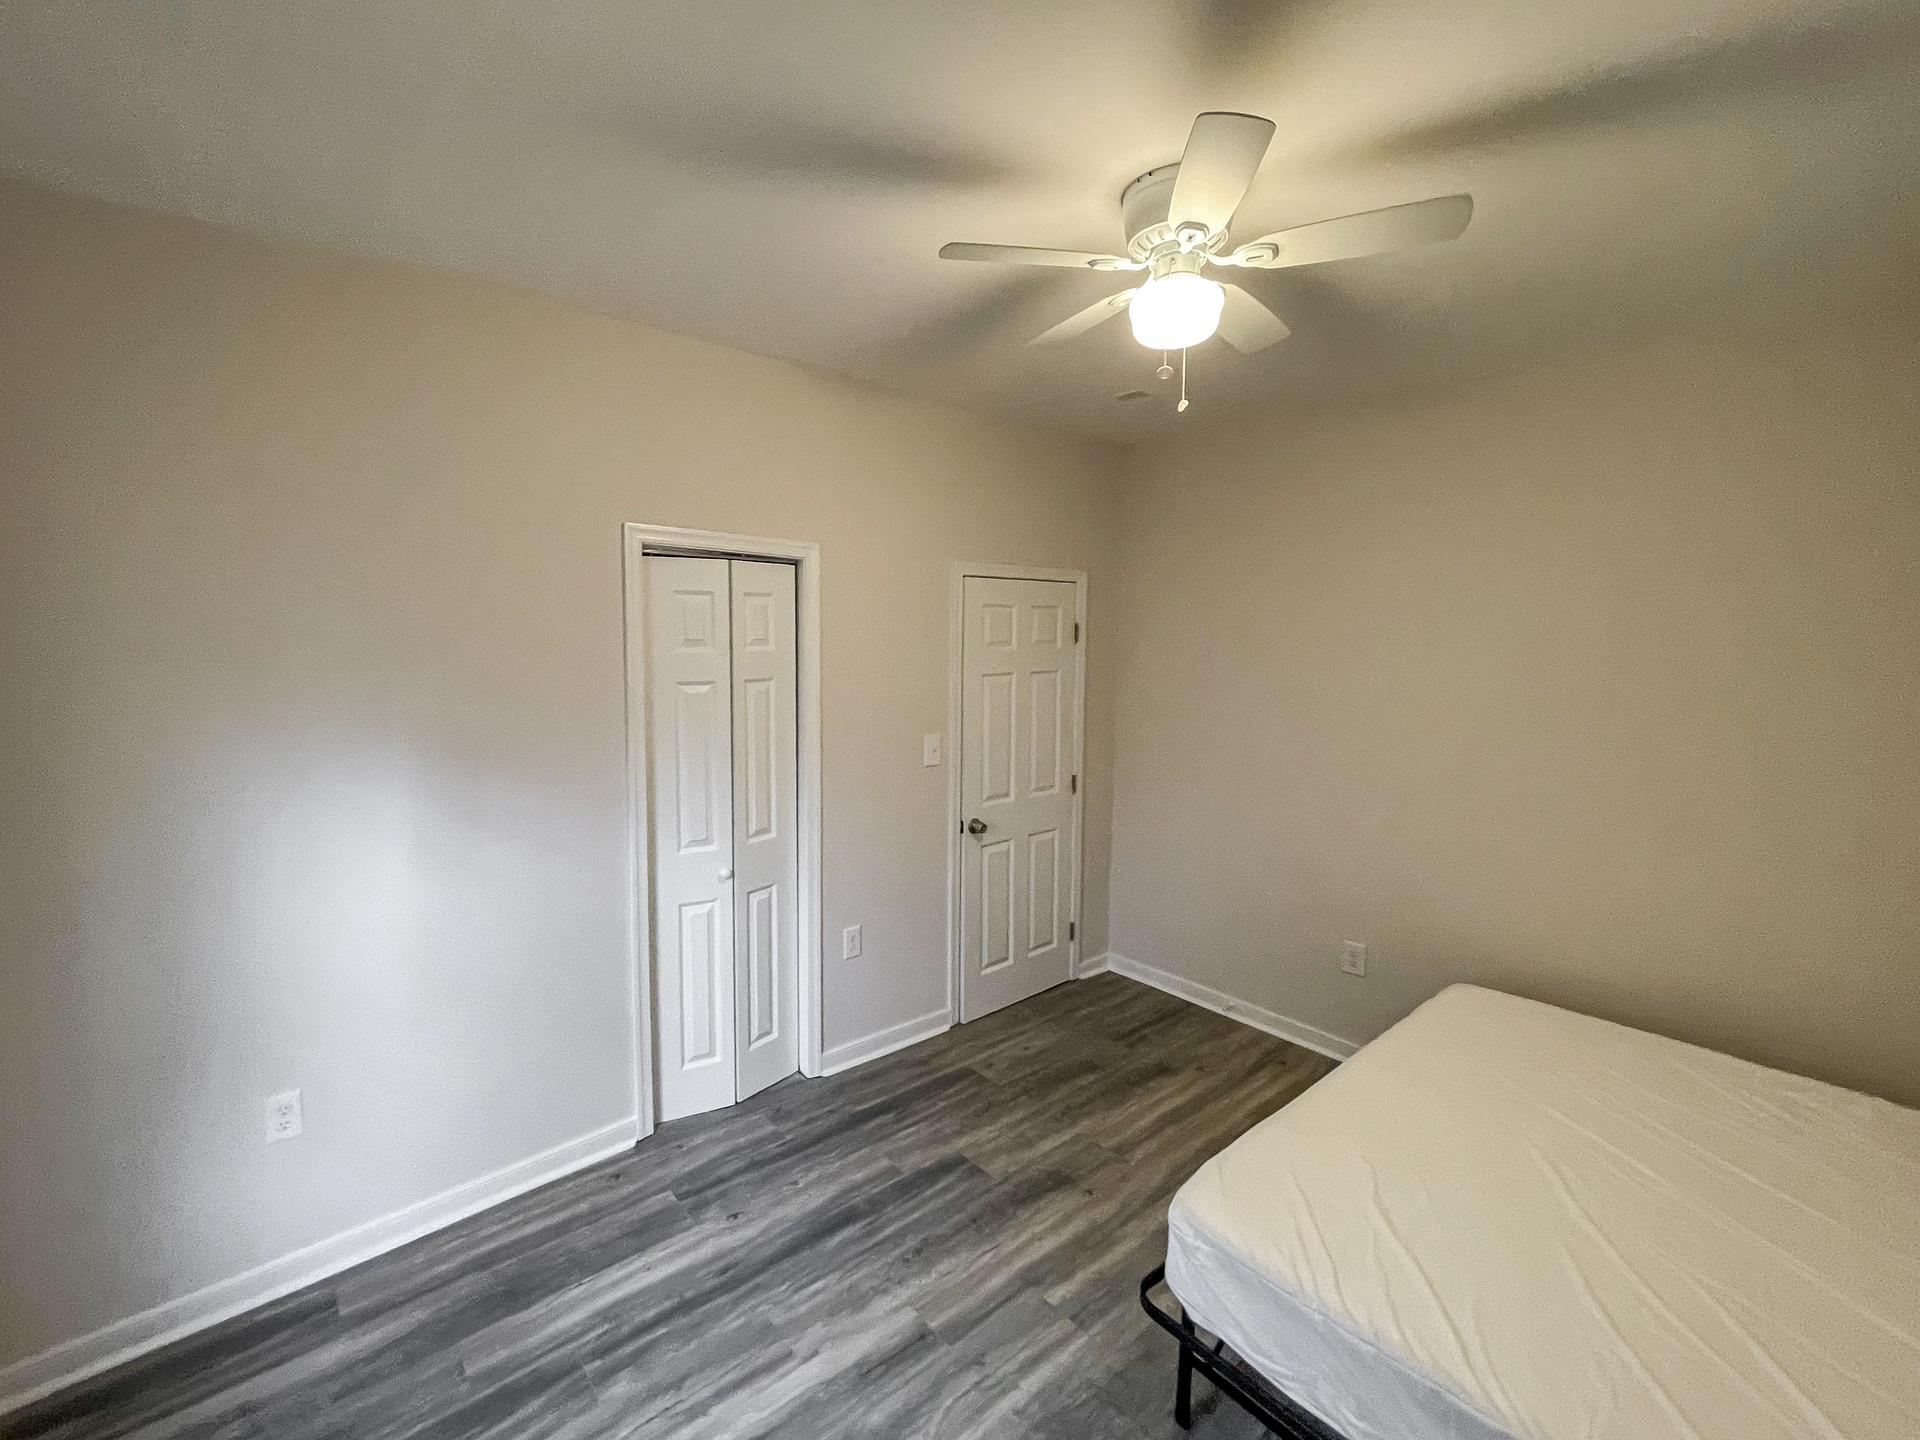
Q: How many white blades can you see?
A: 5